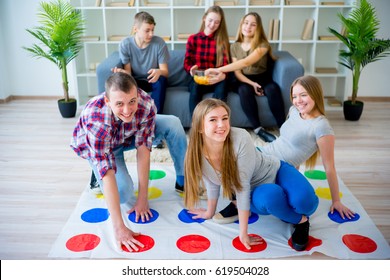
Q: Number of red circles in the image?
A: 6